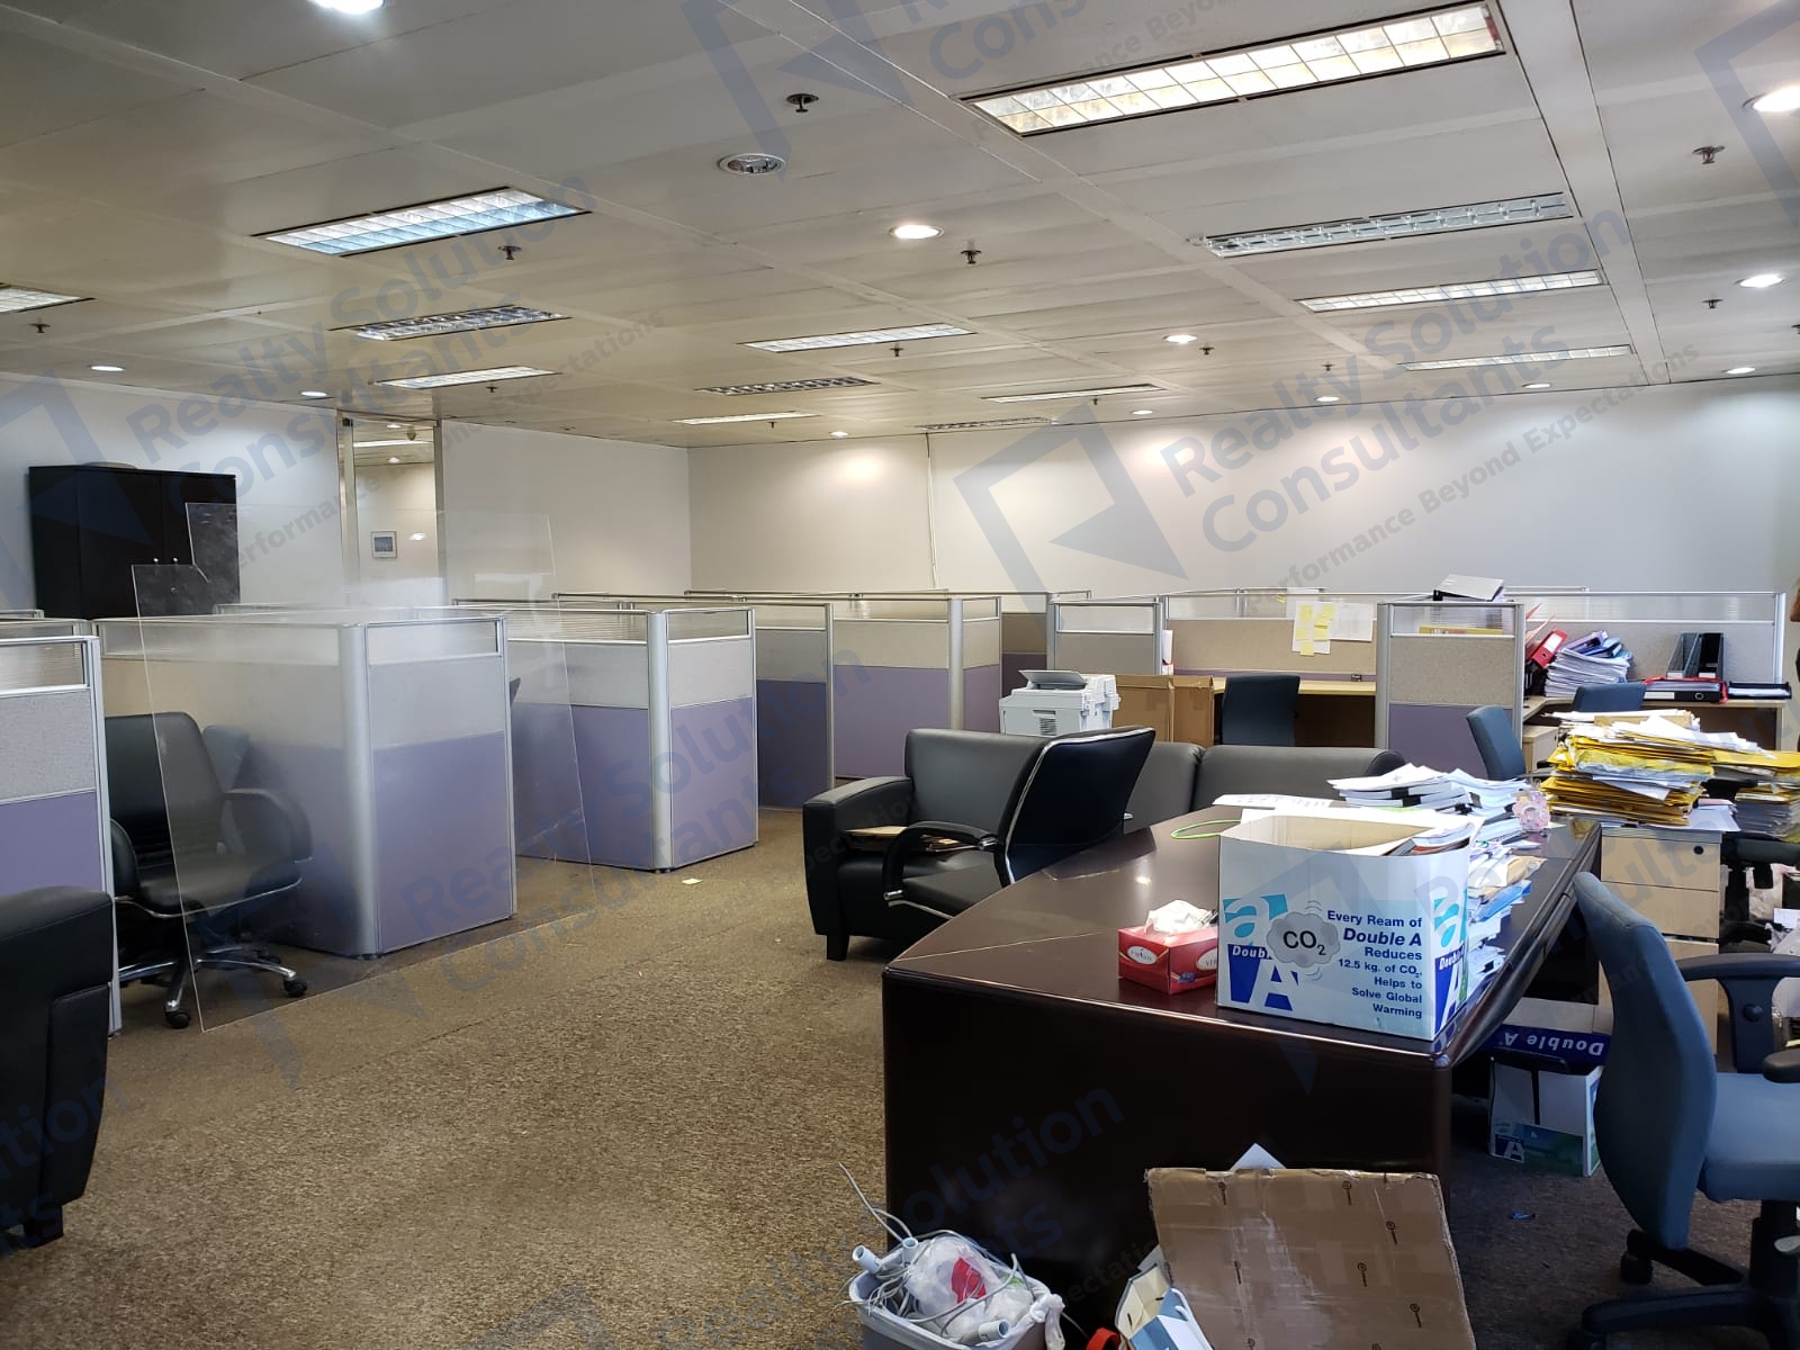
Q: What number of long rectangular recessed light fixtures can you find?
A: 13